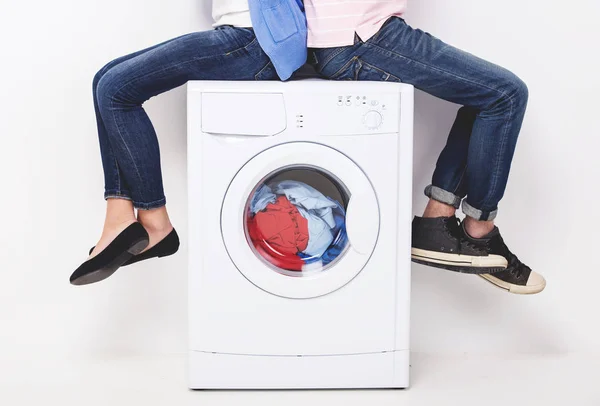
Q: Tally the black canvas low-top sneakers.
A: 2